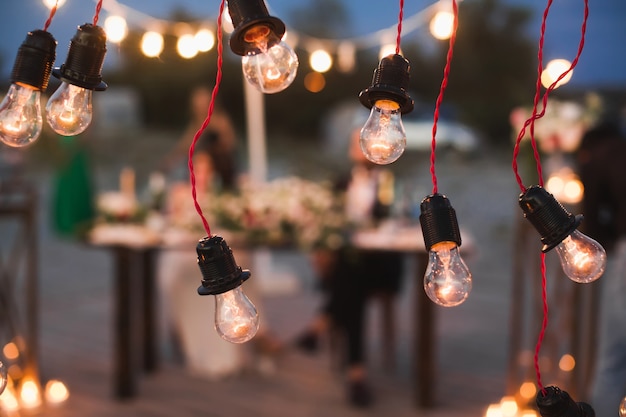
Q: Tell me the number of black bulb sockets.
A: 8